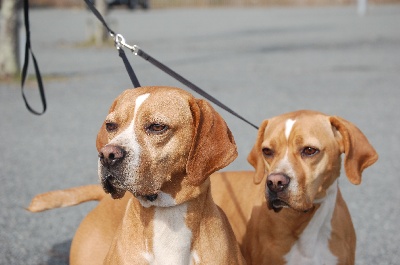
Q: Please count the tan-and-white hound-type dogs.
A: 2